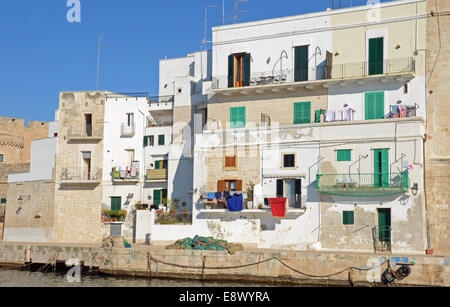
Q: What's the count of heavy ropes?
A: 1